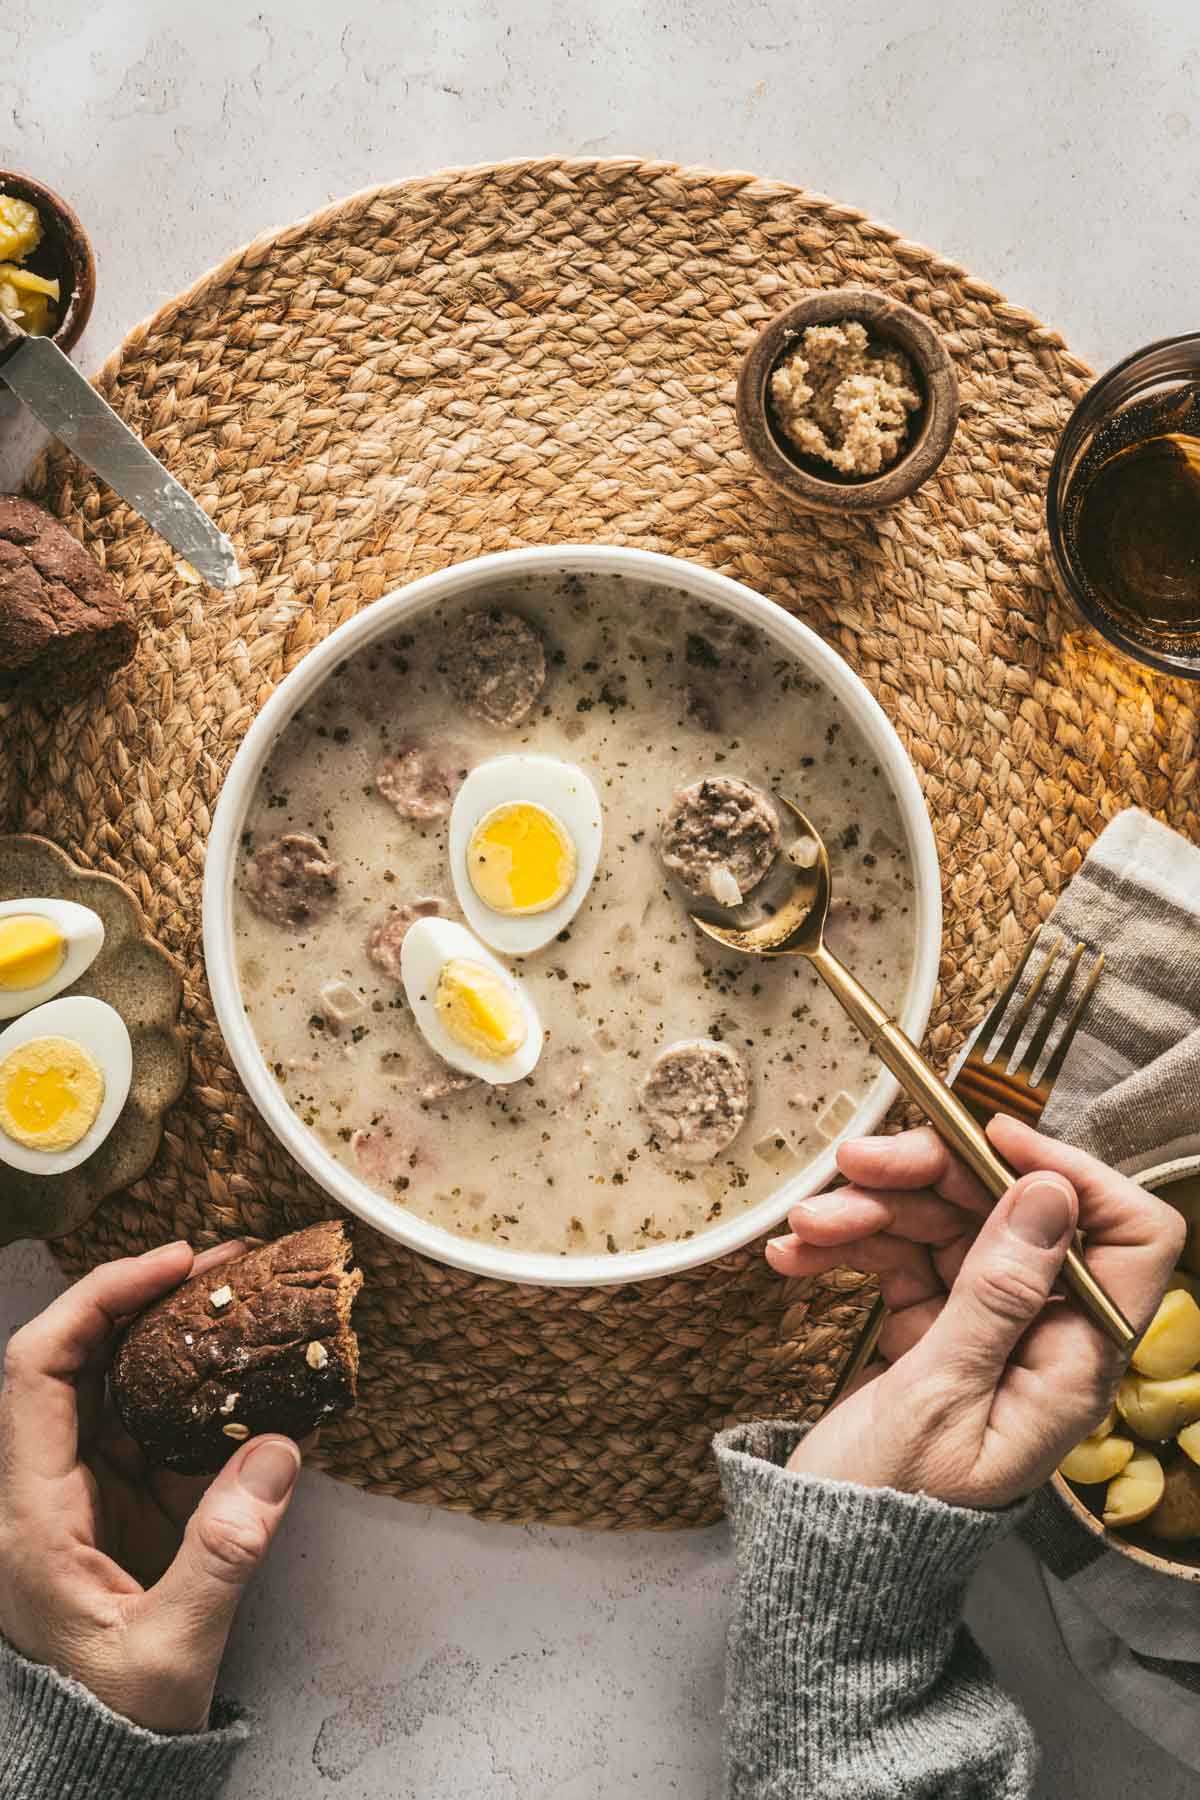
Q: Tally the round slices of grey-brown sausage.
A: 4